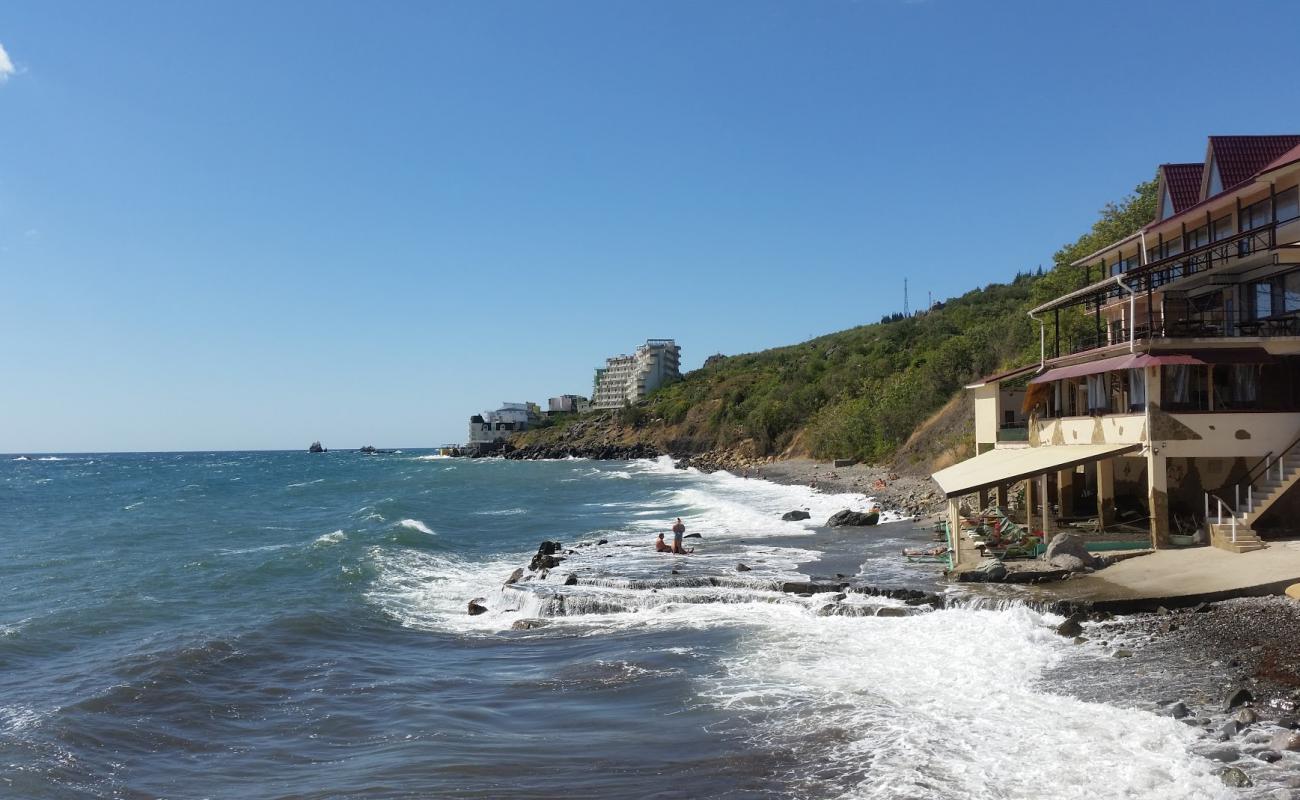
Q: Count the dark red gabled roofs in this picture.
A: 2